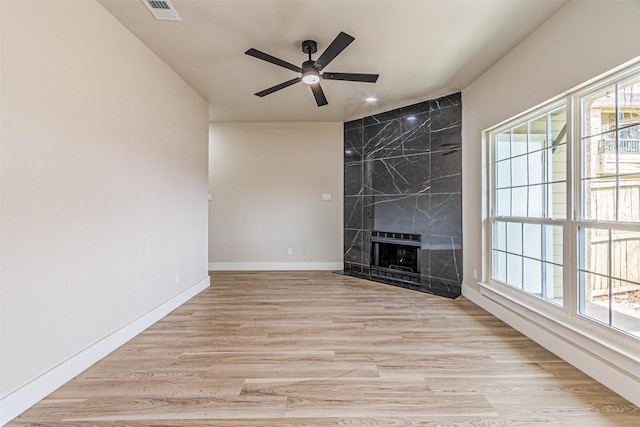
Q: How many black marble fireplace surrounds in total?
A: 1